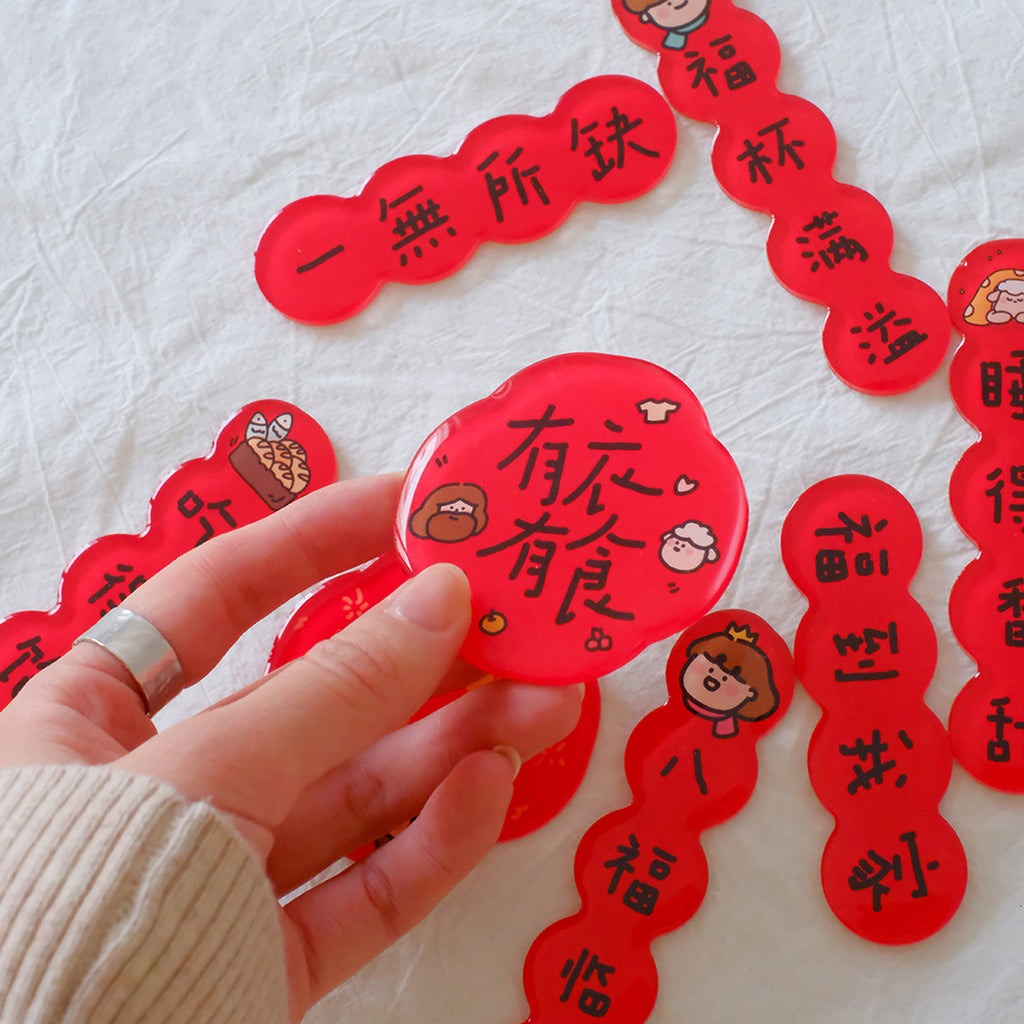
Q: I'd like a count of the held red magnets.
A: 1